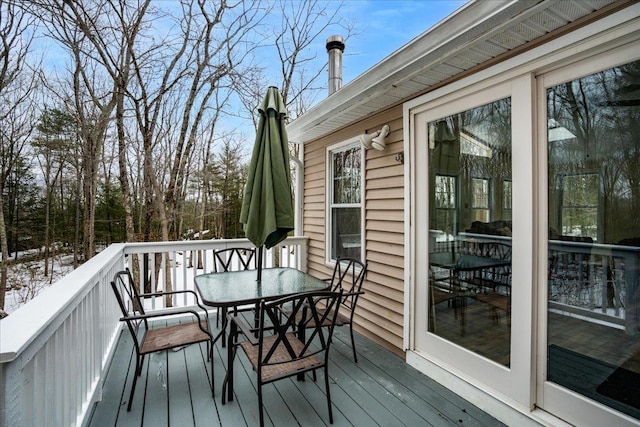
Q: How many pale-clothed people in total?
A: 0